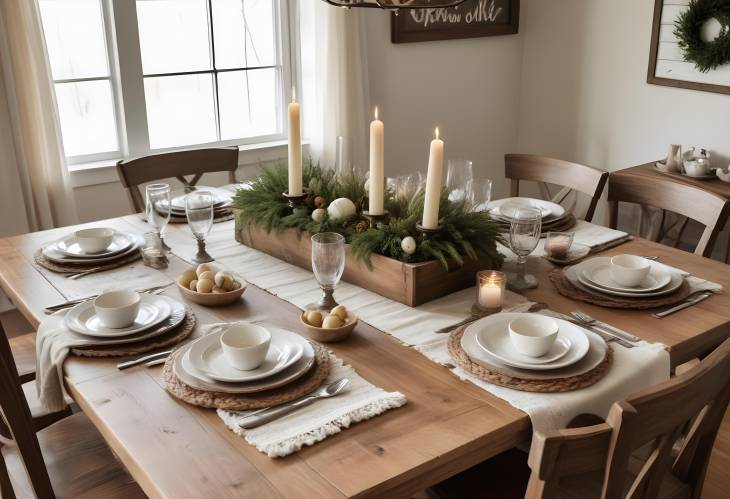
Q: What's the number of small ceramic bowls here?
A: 5